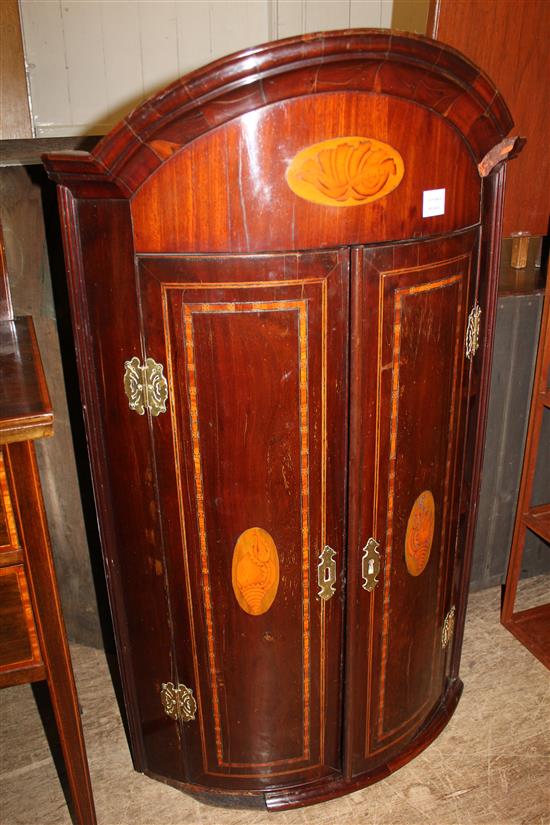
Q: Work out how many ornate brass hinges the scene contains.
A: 4